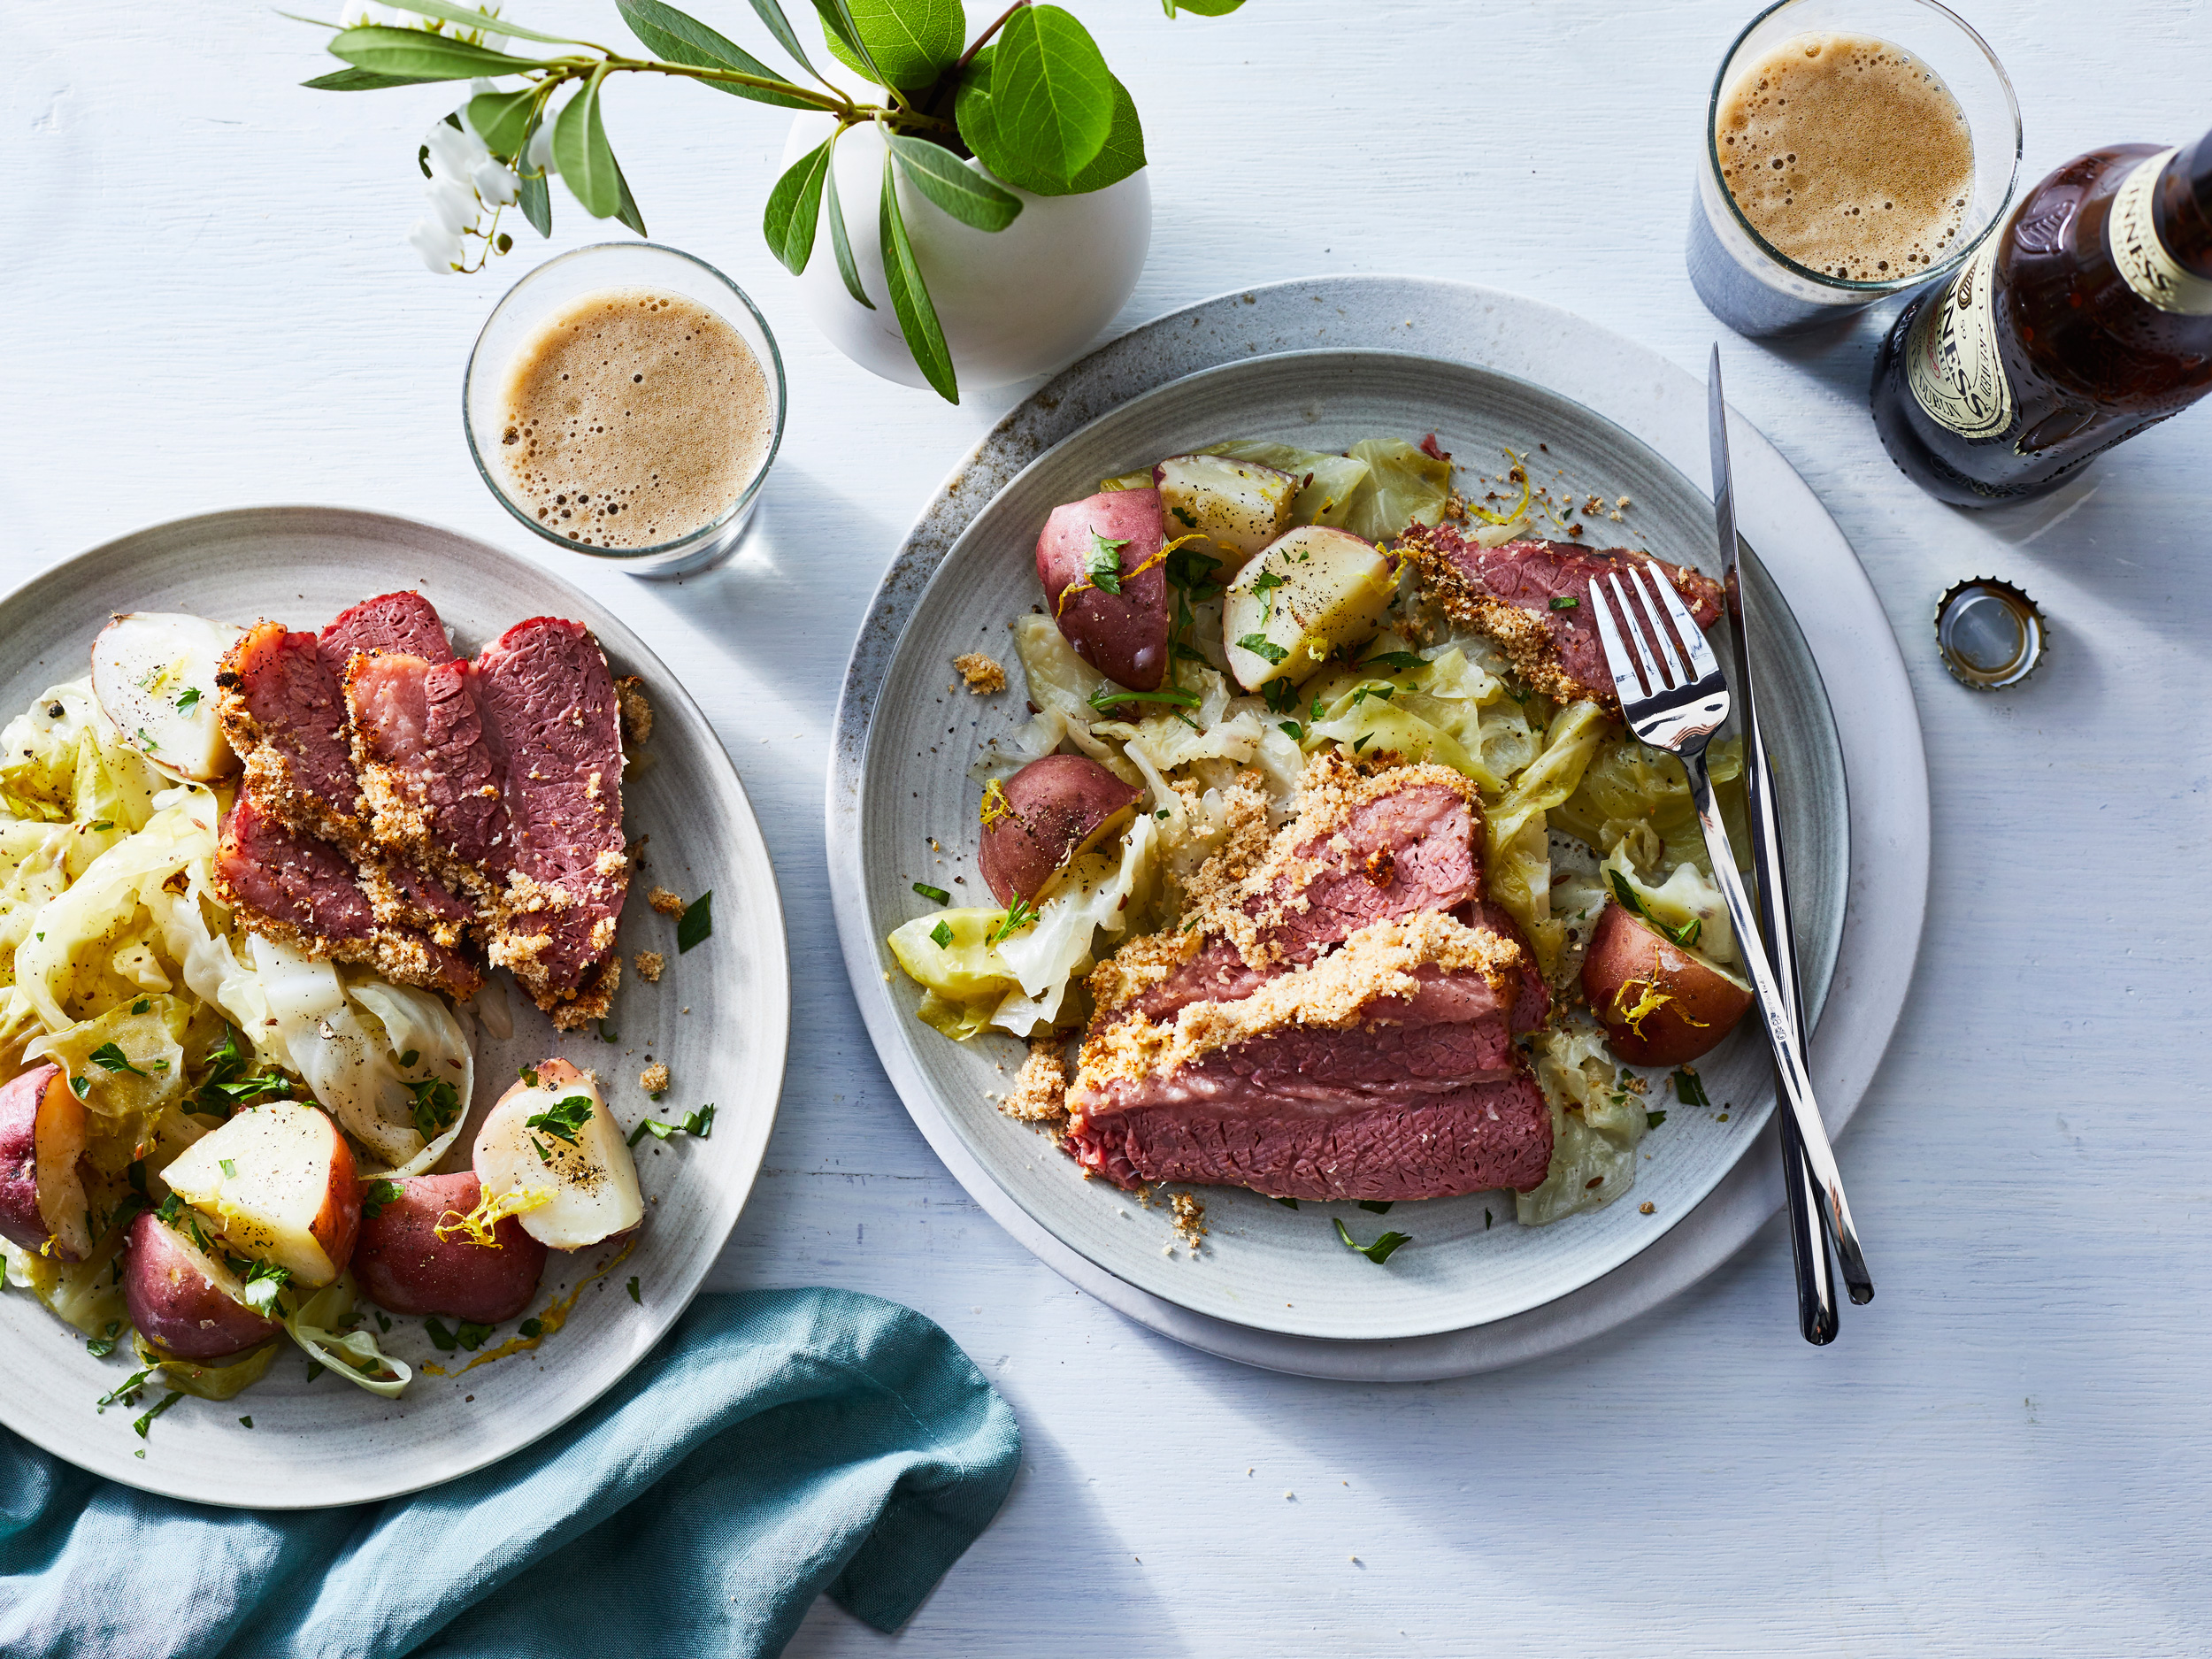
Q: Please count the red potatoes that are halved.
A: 11